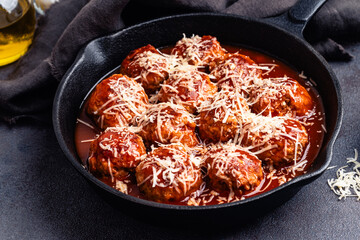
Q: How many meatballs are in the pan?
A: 12